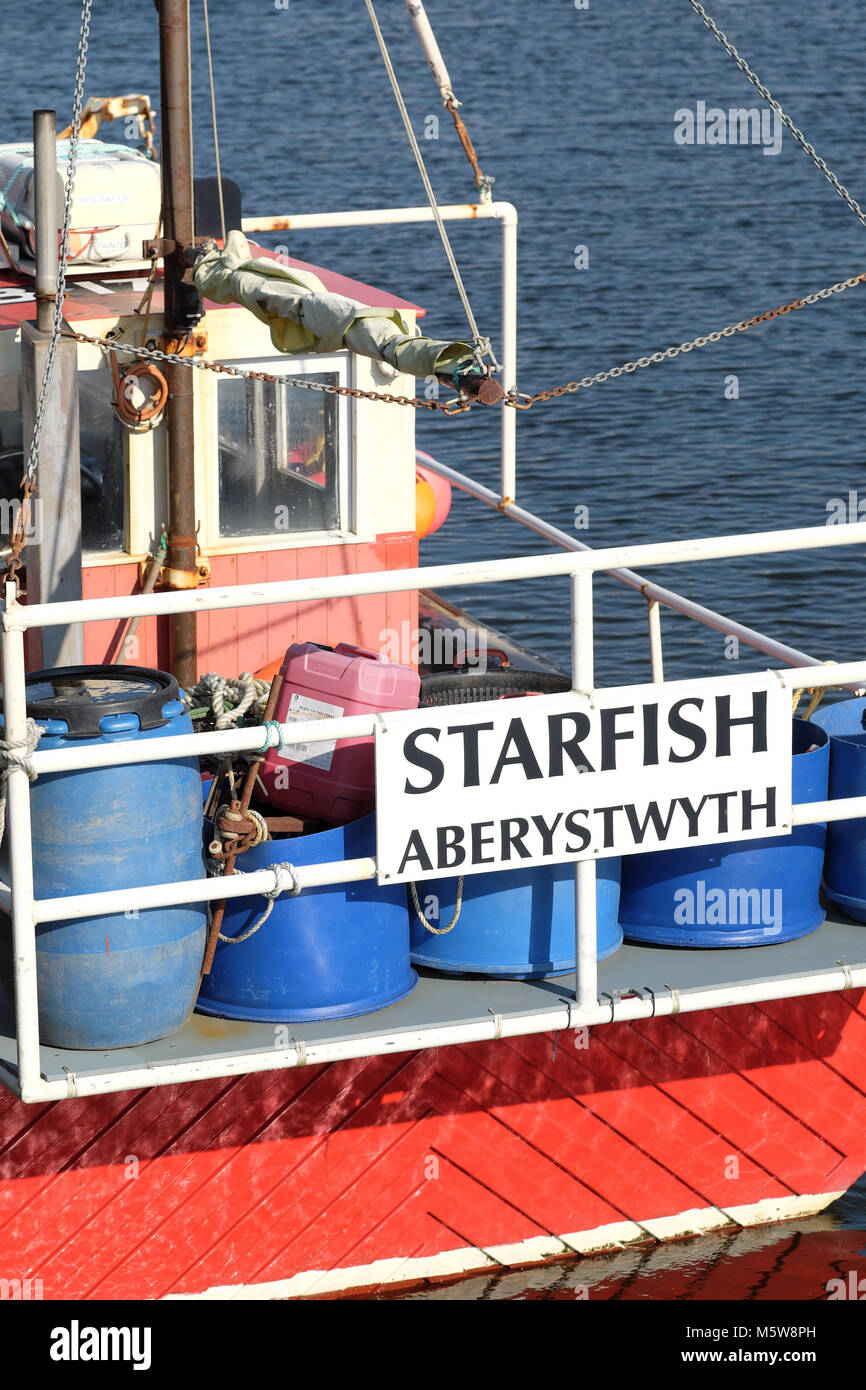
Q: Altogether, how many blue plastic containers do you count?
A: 5